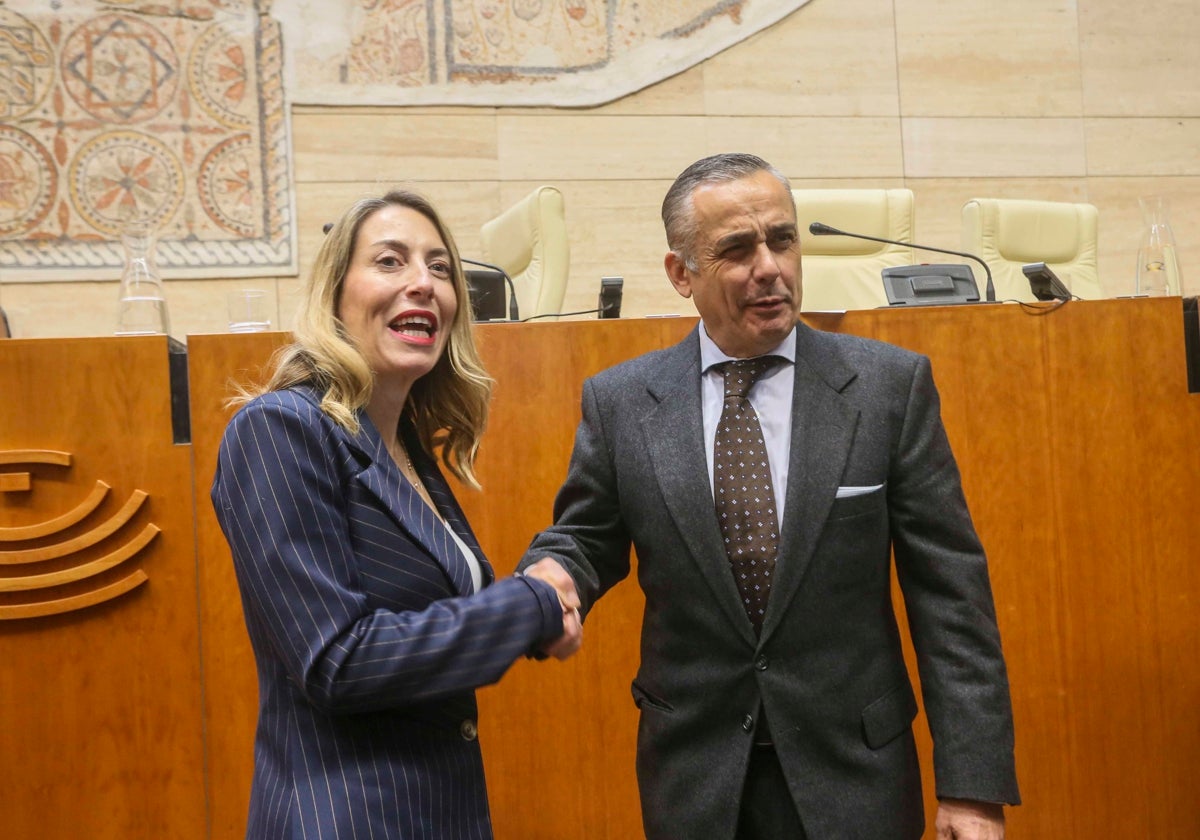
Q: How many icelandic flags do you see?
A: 0